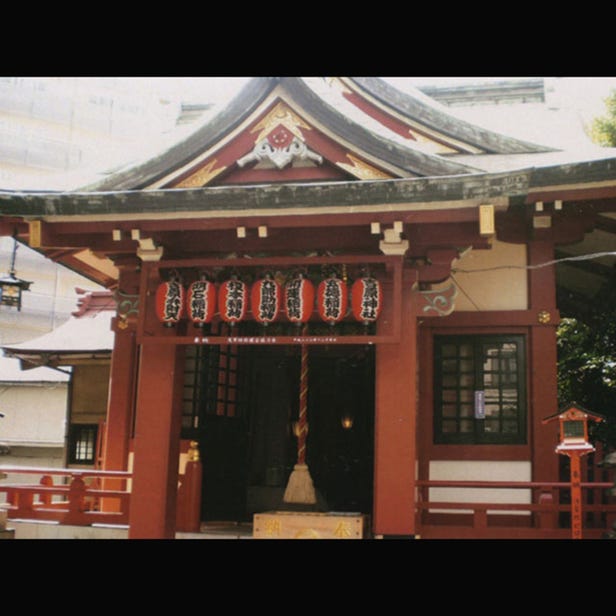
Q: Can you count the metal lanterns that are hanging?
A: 1